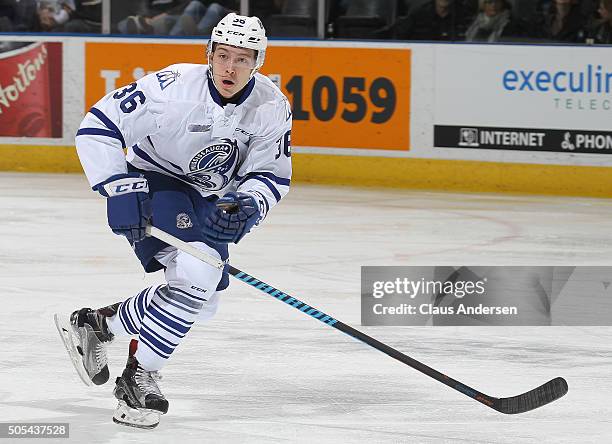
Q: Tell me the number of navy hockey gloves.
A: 2